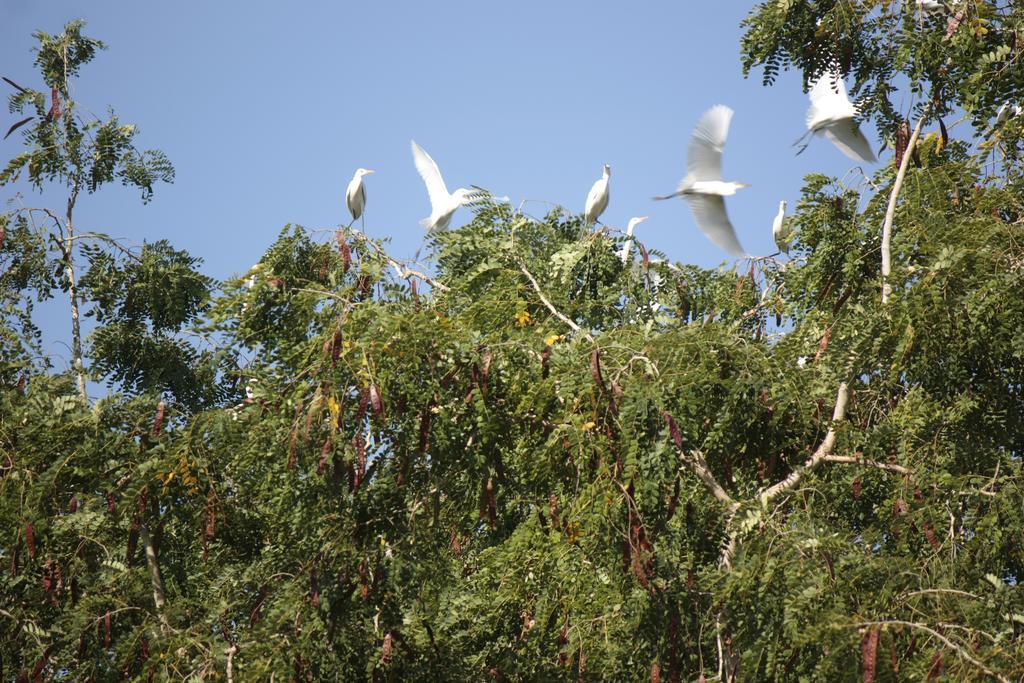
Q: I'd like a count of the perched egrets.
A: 4